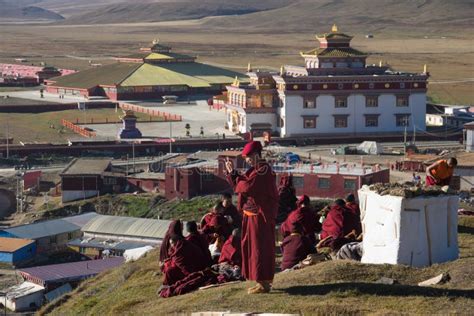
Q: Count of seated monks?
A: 11